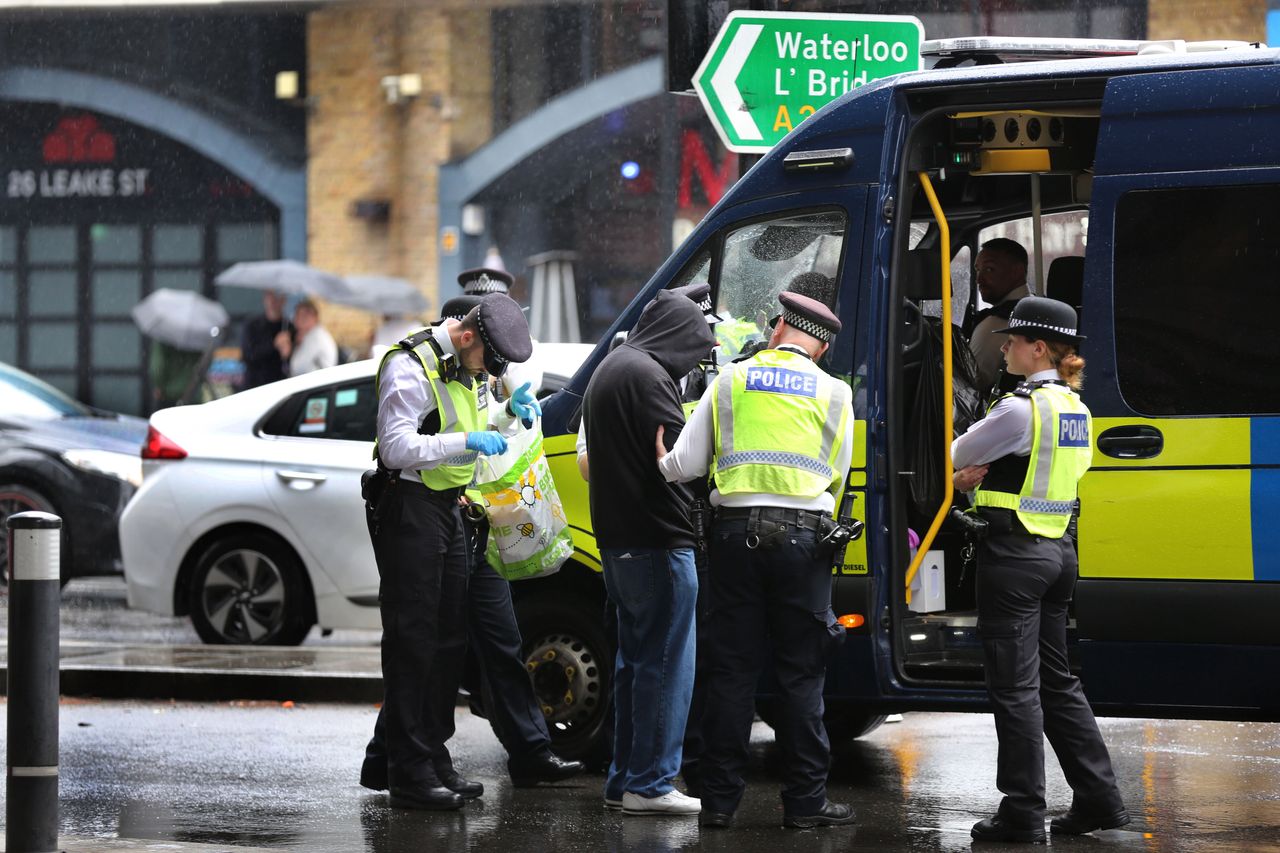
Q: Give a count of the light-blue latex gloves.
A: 2